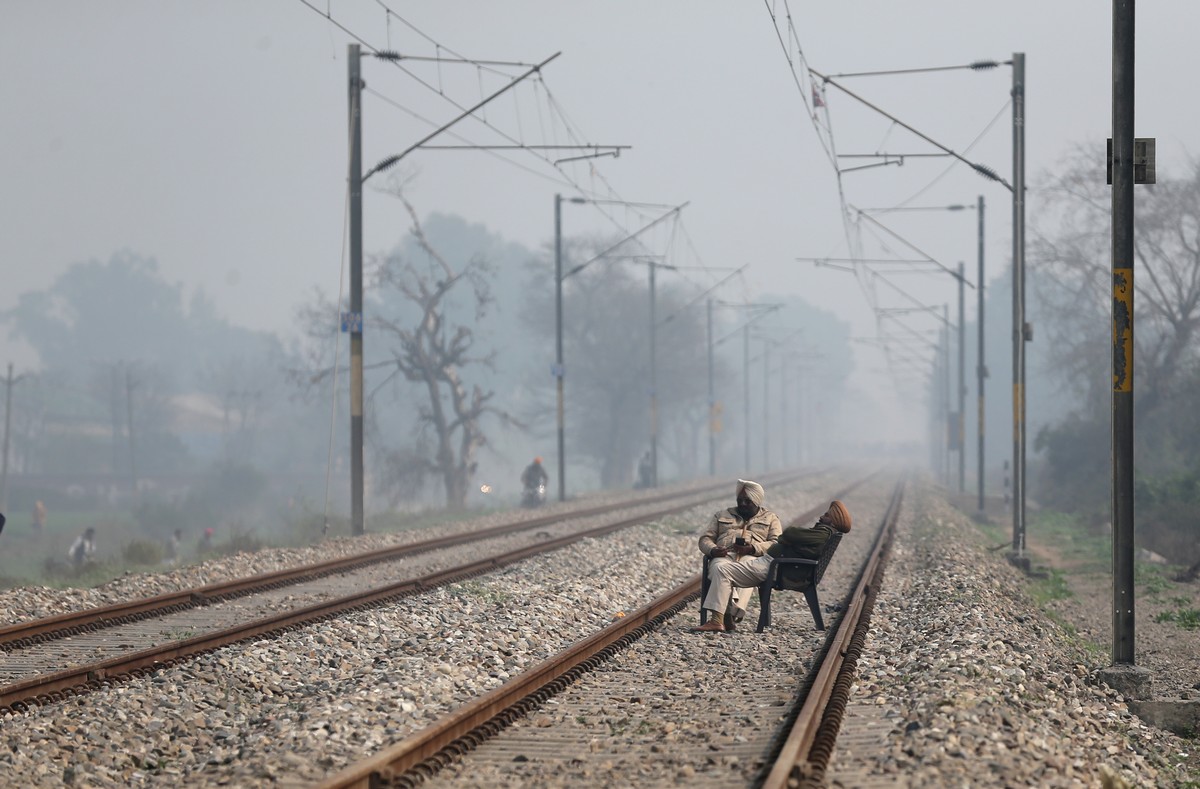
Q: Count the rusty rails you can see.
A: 4